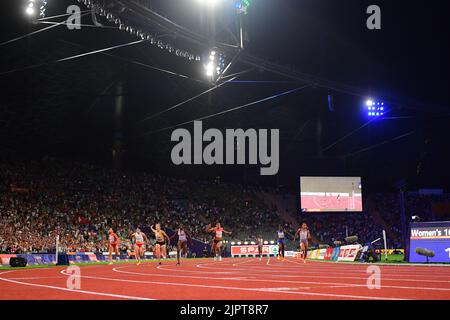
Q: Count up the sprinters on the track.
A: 8